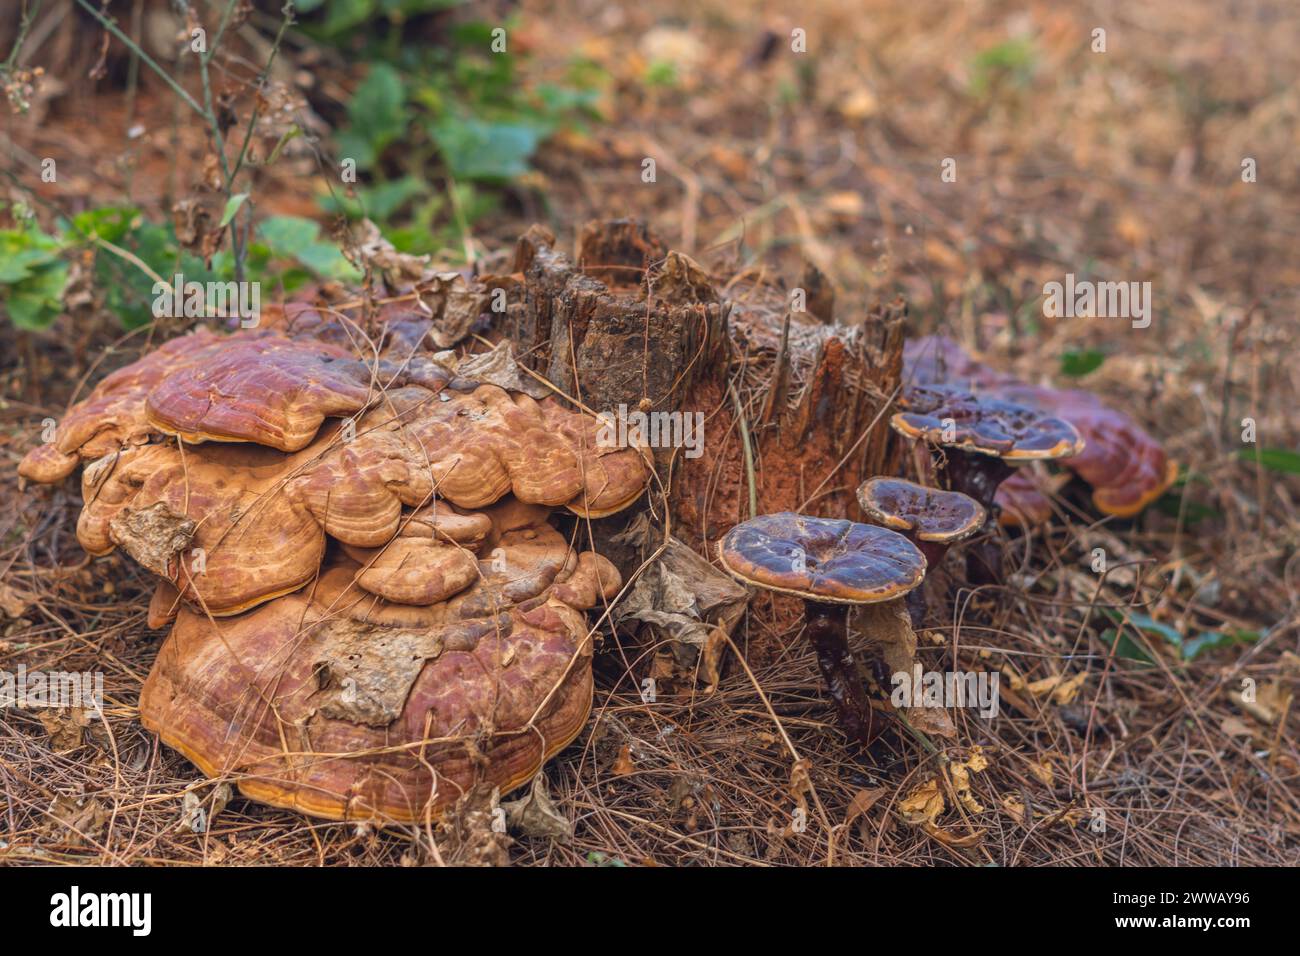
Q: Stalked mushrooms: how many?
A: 3